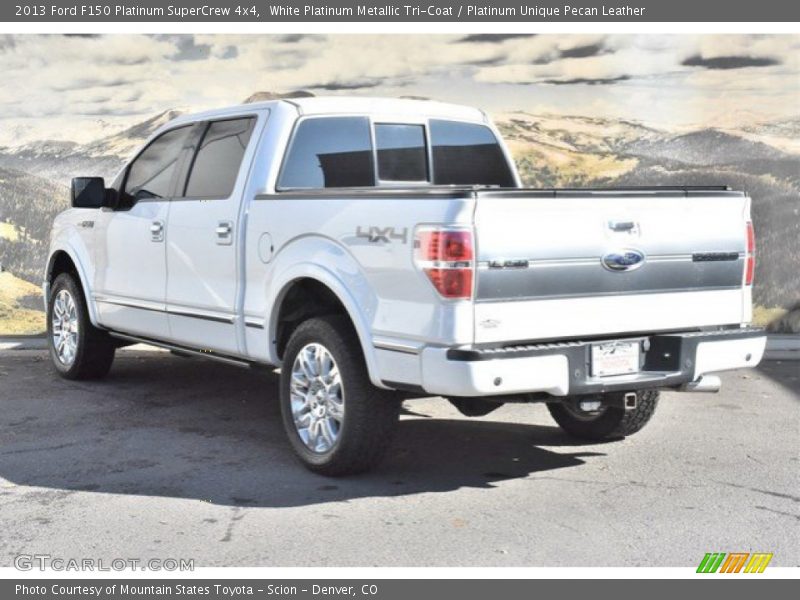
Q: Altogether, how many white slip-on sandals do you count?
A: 0